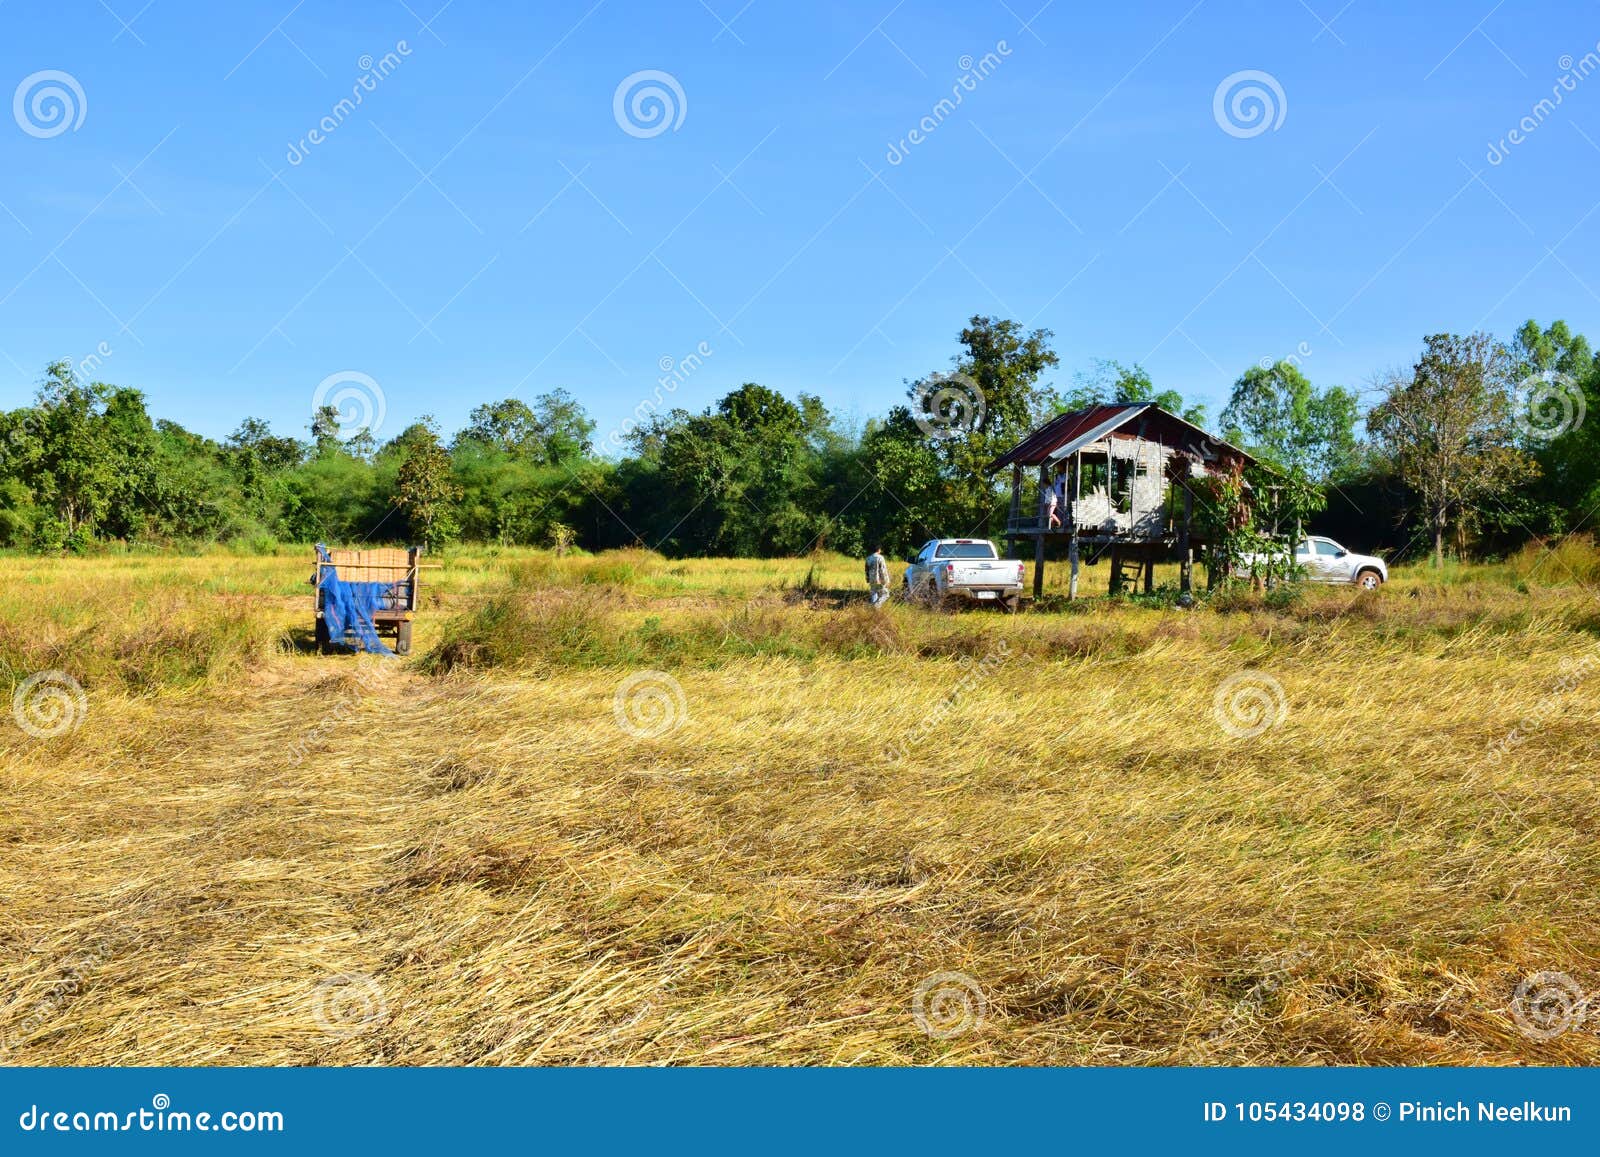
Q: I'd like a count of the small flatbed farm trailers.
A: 1